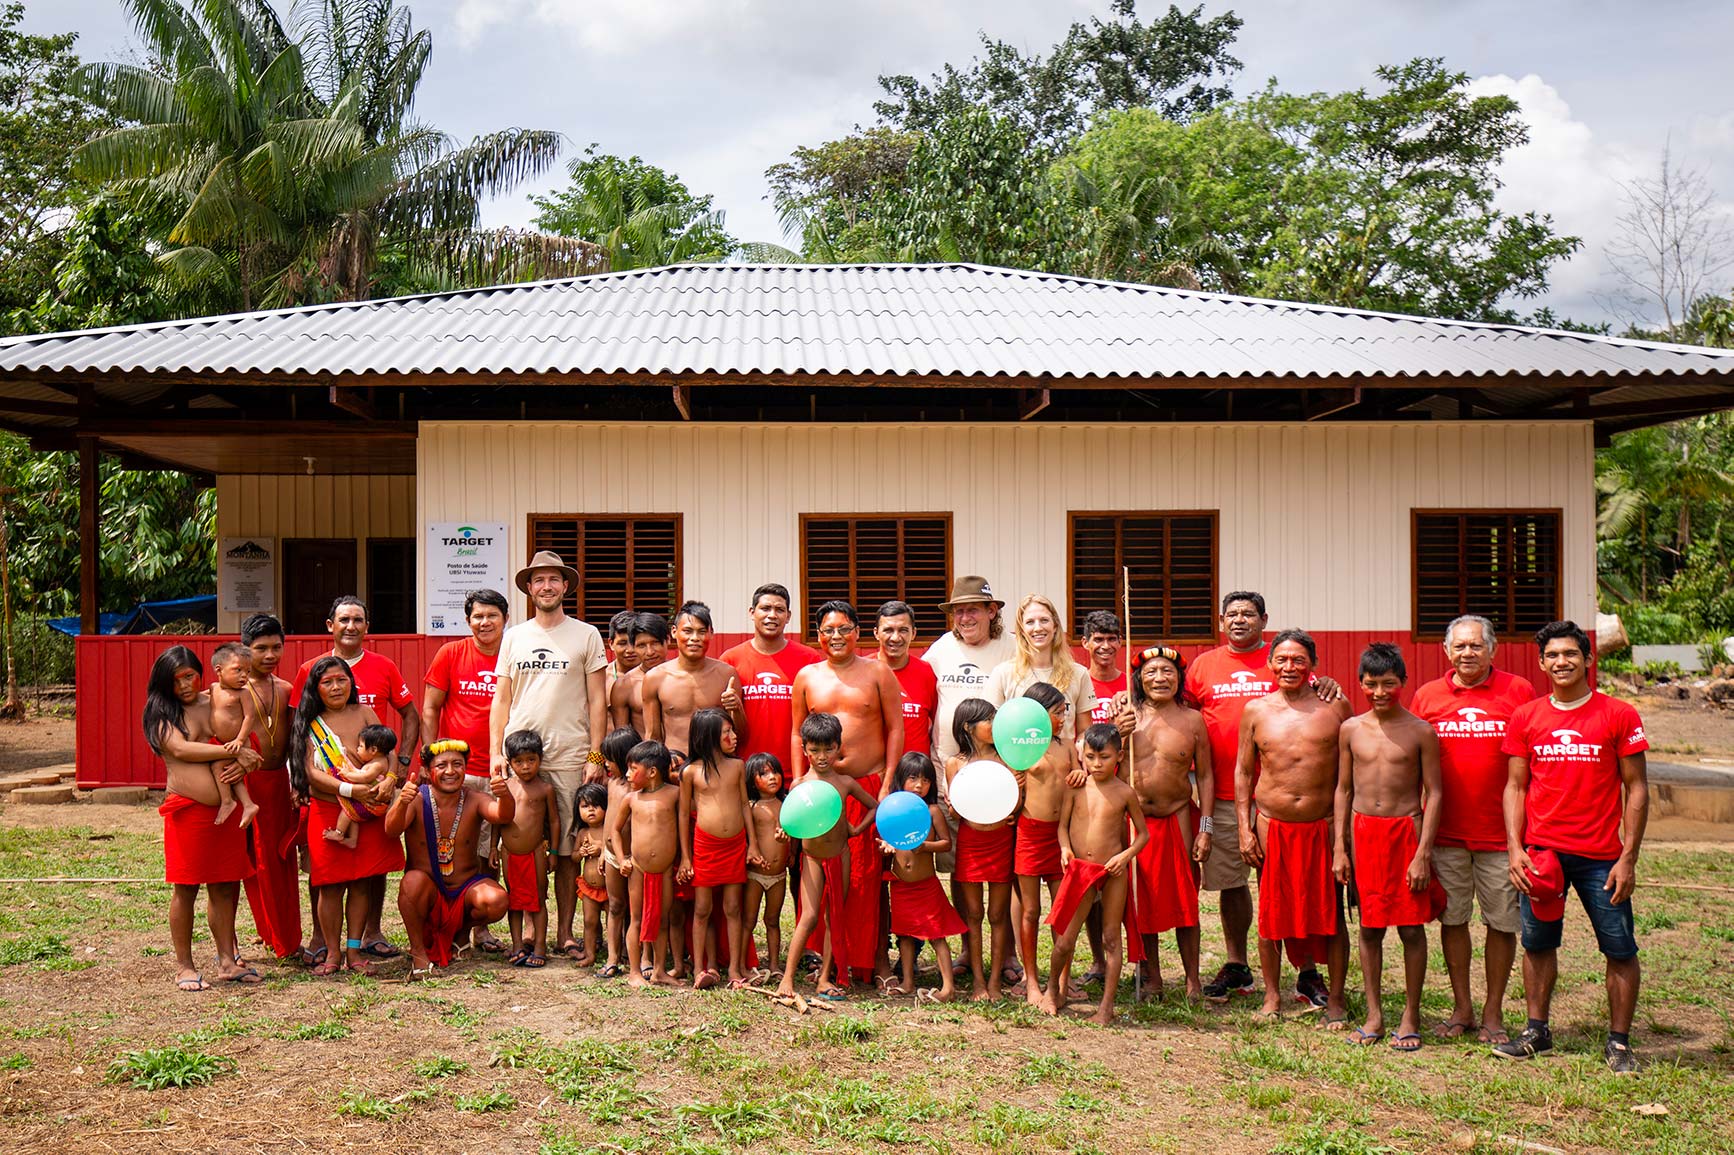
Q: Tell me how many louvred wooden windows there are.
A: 4